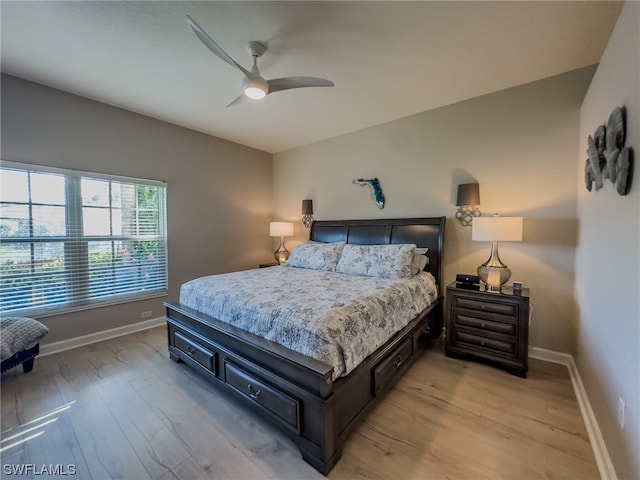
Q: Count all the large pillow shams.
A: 2